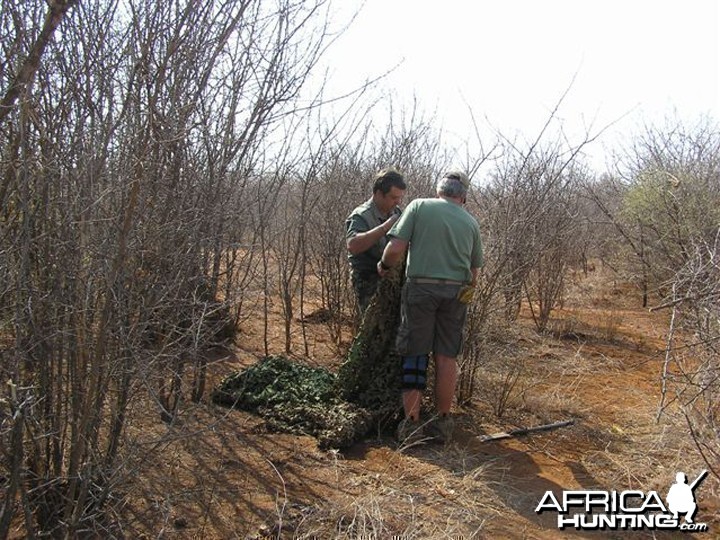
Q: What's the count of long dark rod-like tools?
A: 1